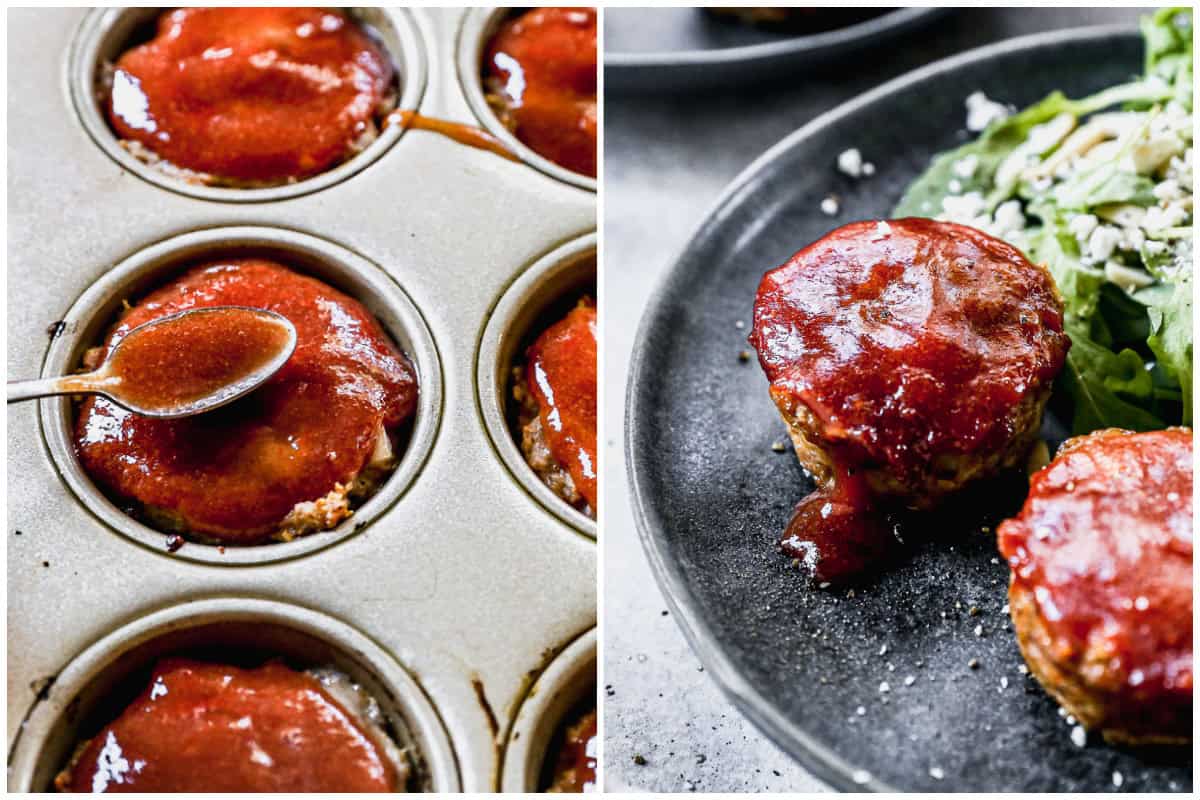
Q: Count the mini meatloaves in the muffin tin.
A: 6